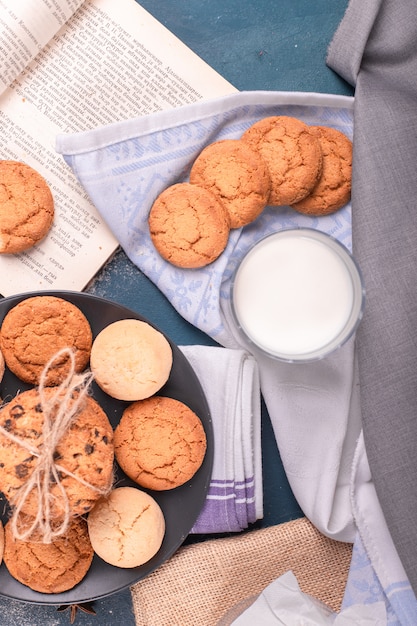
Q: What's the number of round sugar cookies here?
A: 2